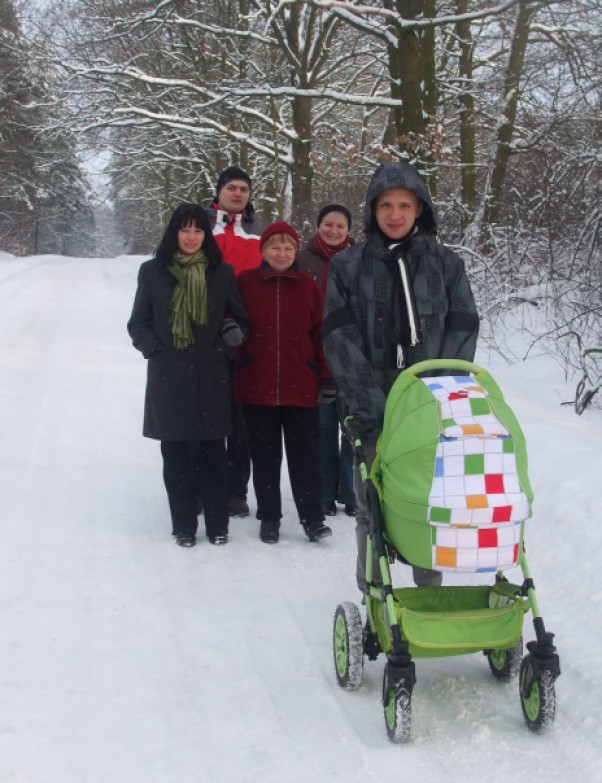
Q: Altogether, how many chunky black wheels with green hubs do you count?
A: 4